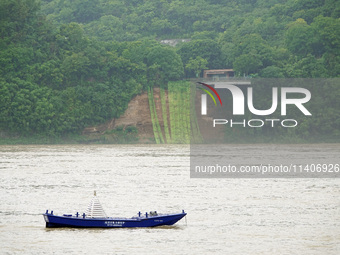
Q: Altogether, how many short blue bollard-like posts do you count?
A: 7